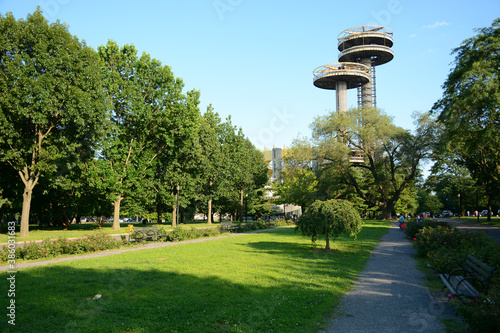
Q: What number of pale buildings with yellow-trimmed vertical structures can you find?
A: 1